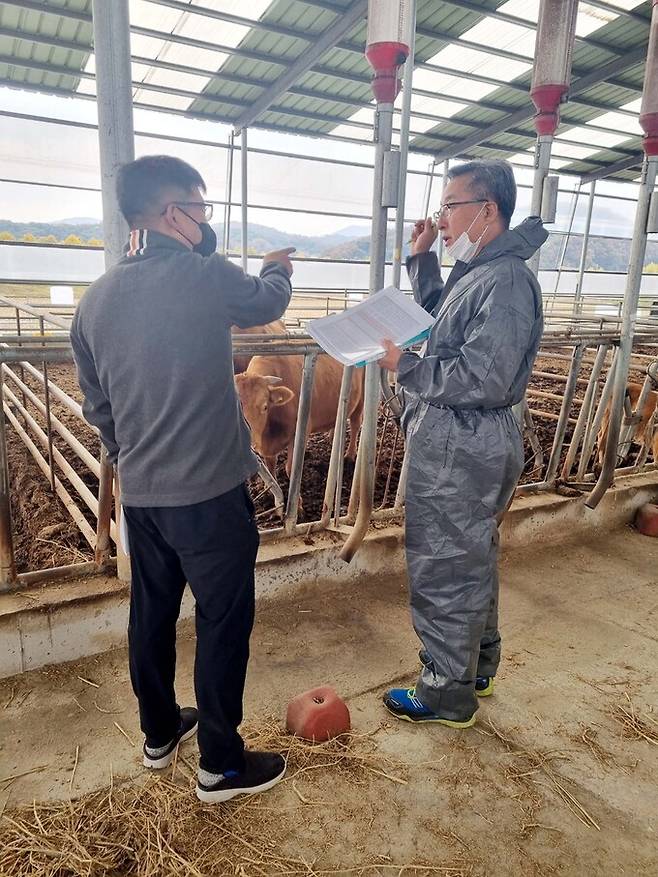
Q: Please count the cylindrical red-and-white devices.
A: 3